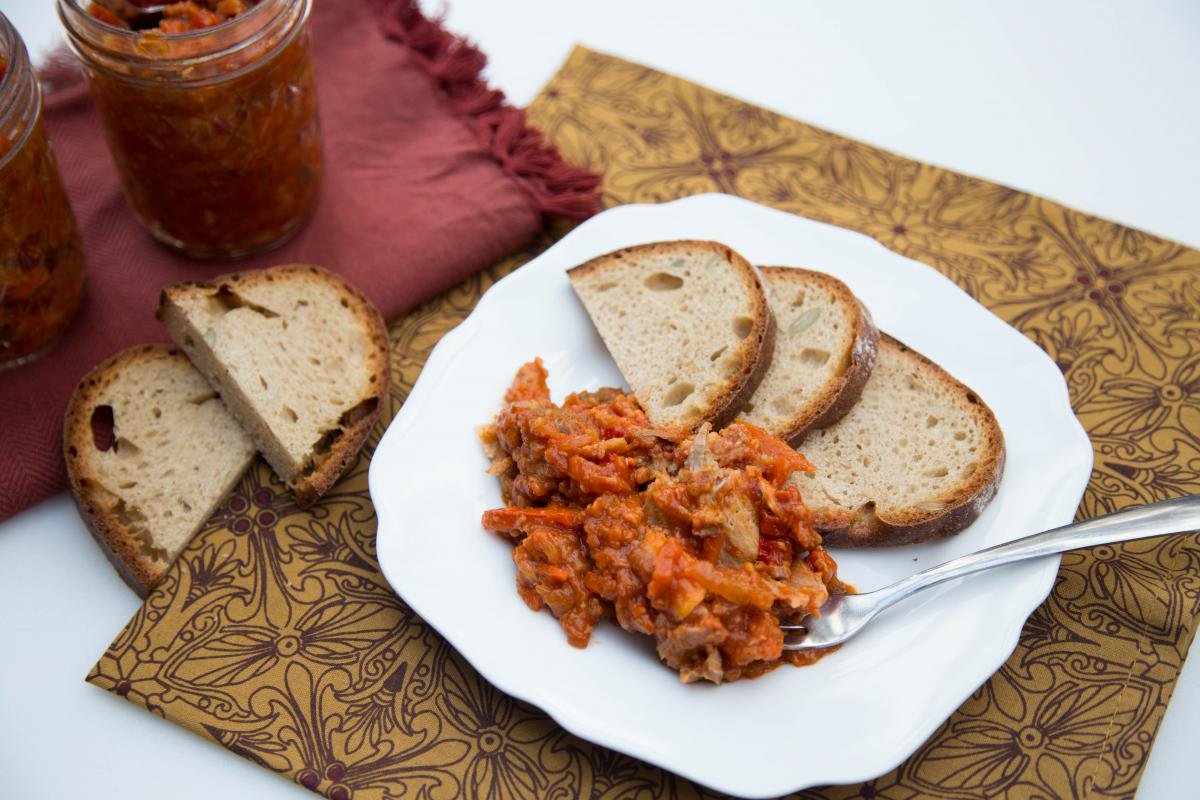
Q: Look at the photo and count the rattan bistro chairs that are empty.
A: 0